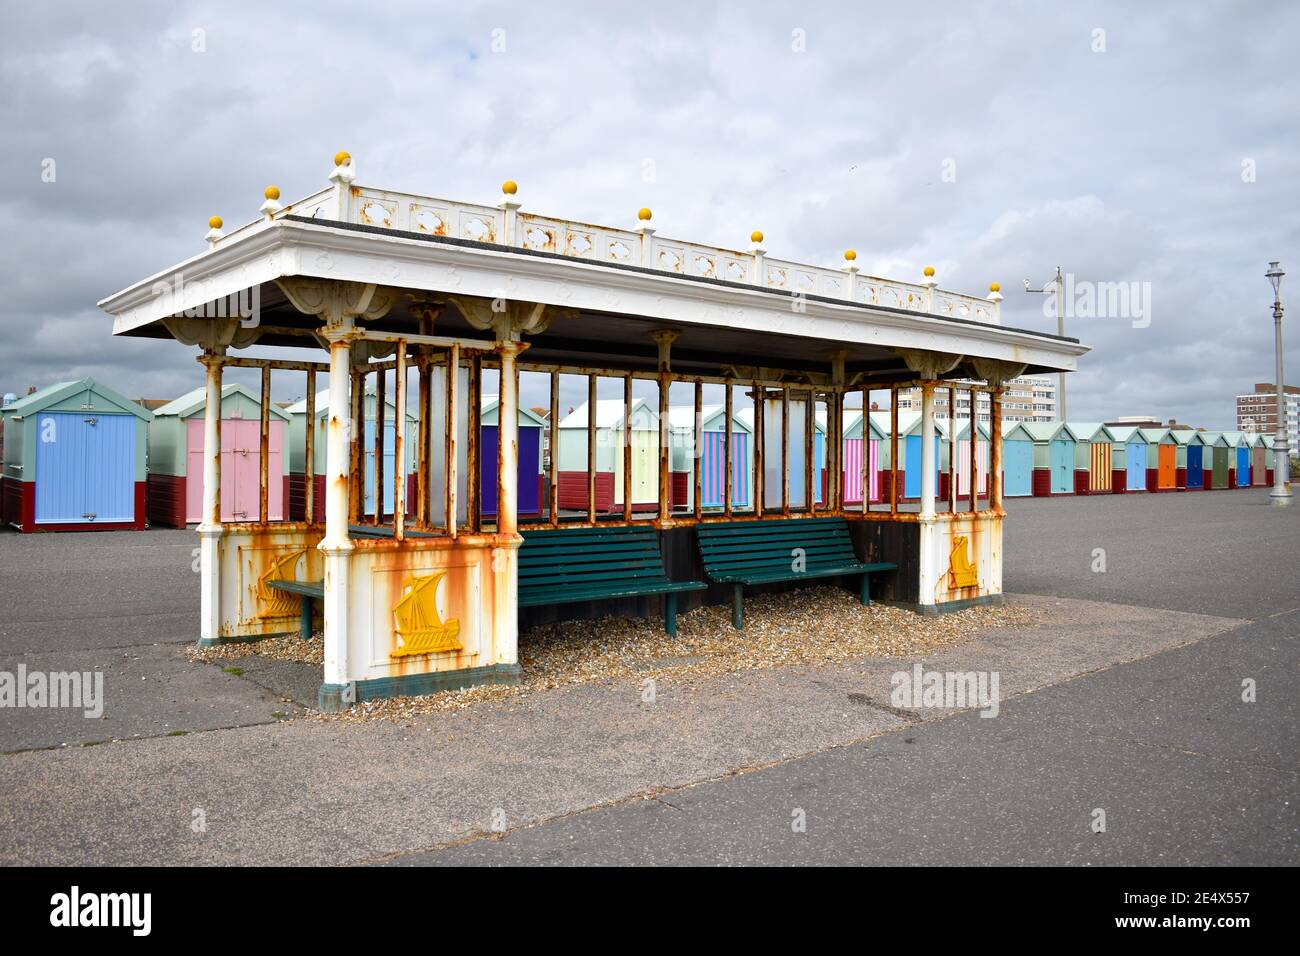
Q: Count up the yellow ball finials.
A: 9